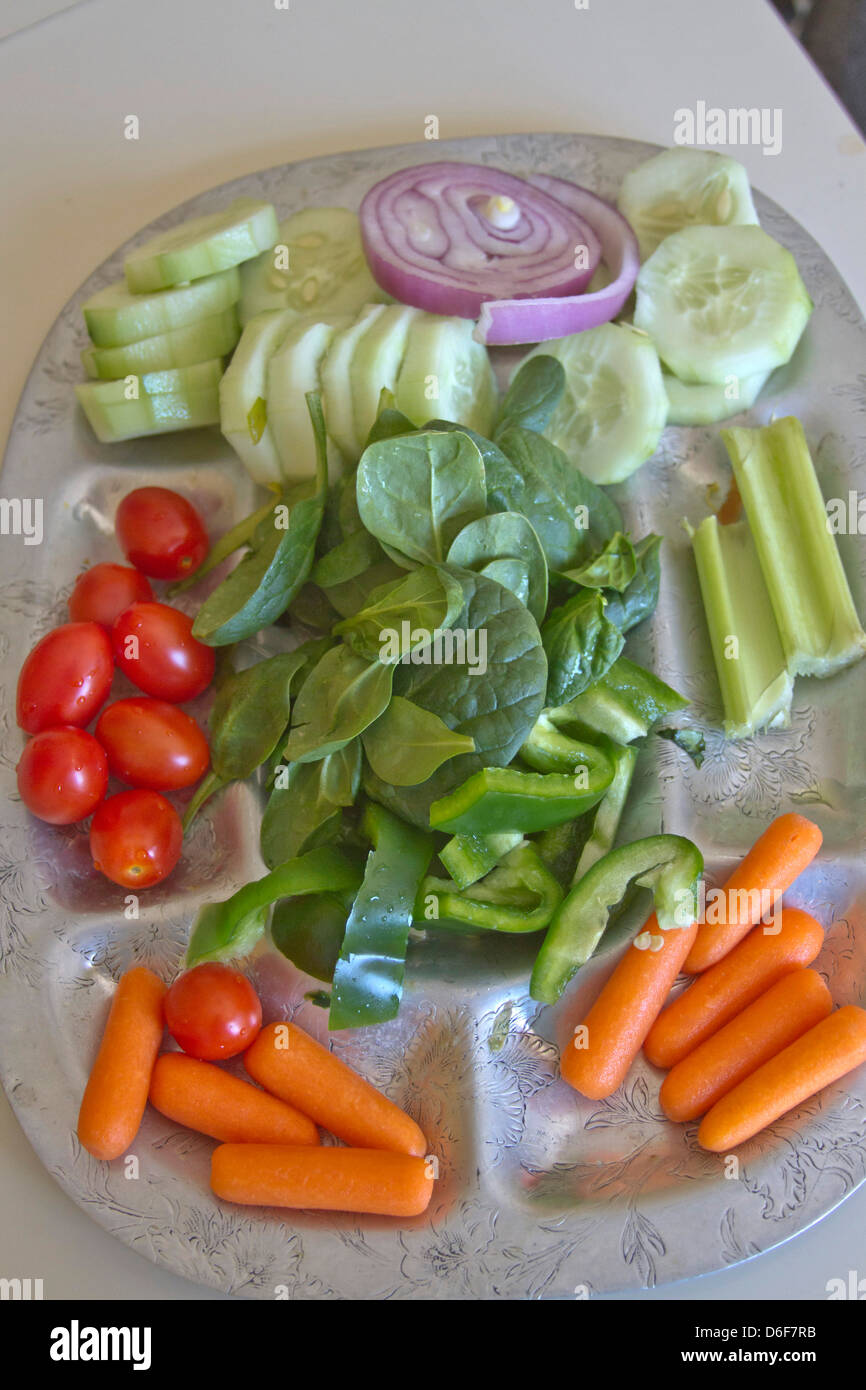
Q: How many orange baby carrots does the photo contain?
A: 9